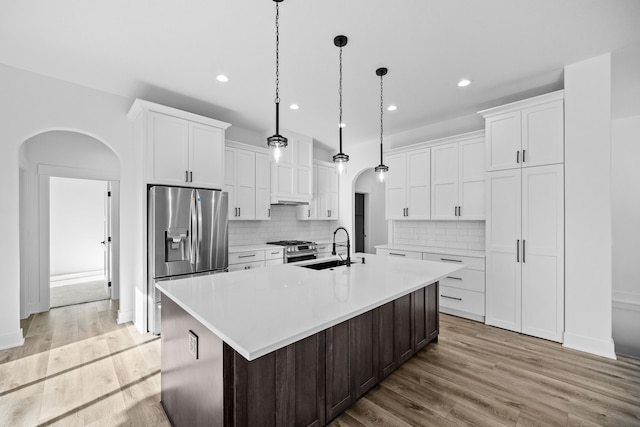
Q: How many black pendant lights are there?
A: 3